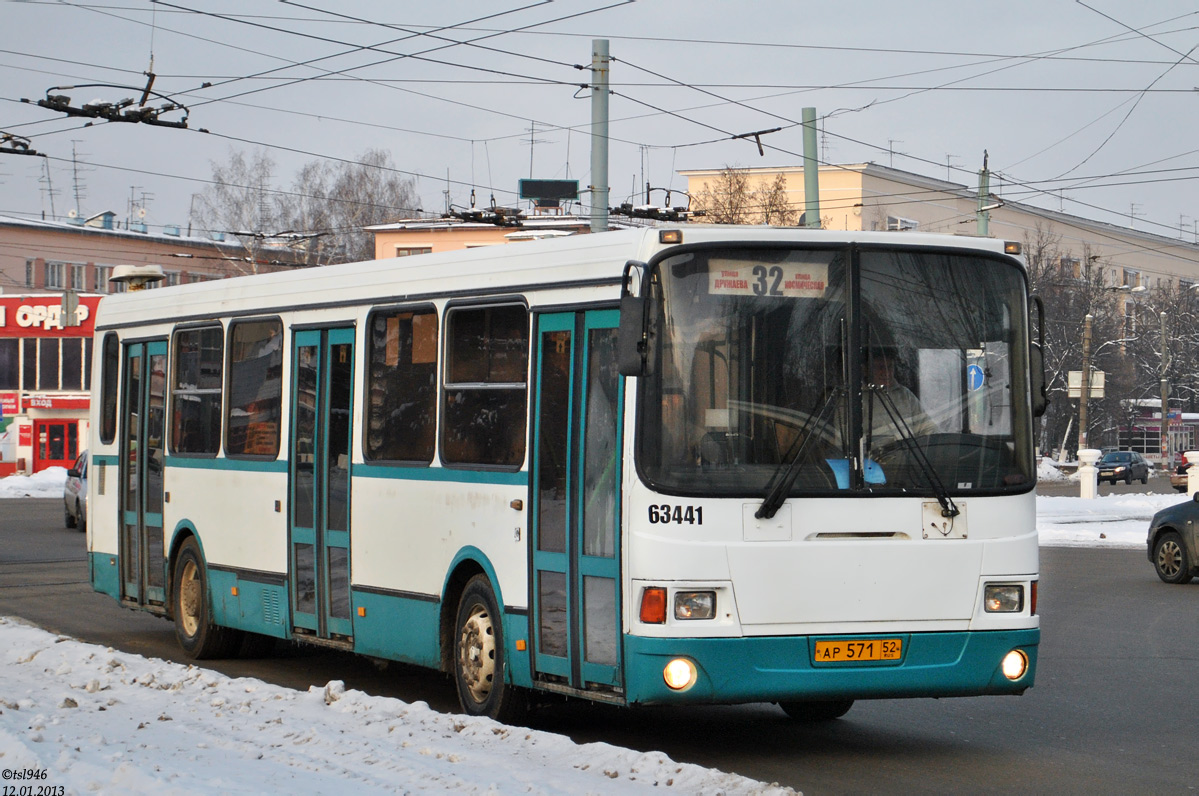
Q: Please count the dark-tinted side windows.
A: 5